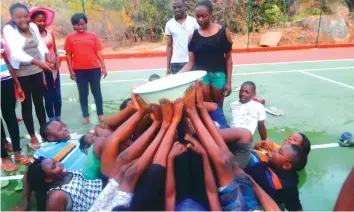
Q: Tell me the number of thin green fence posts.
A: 3